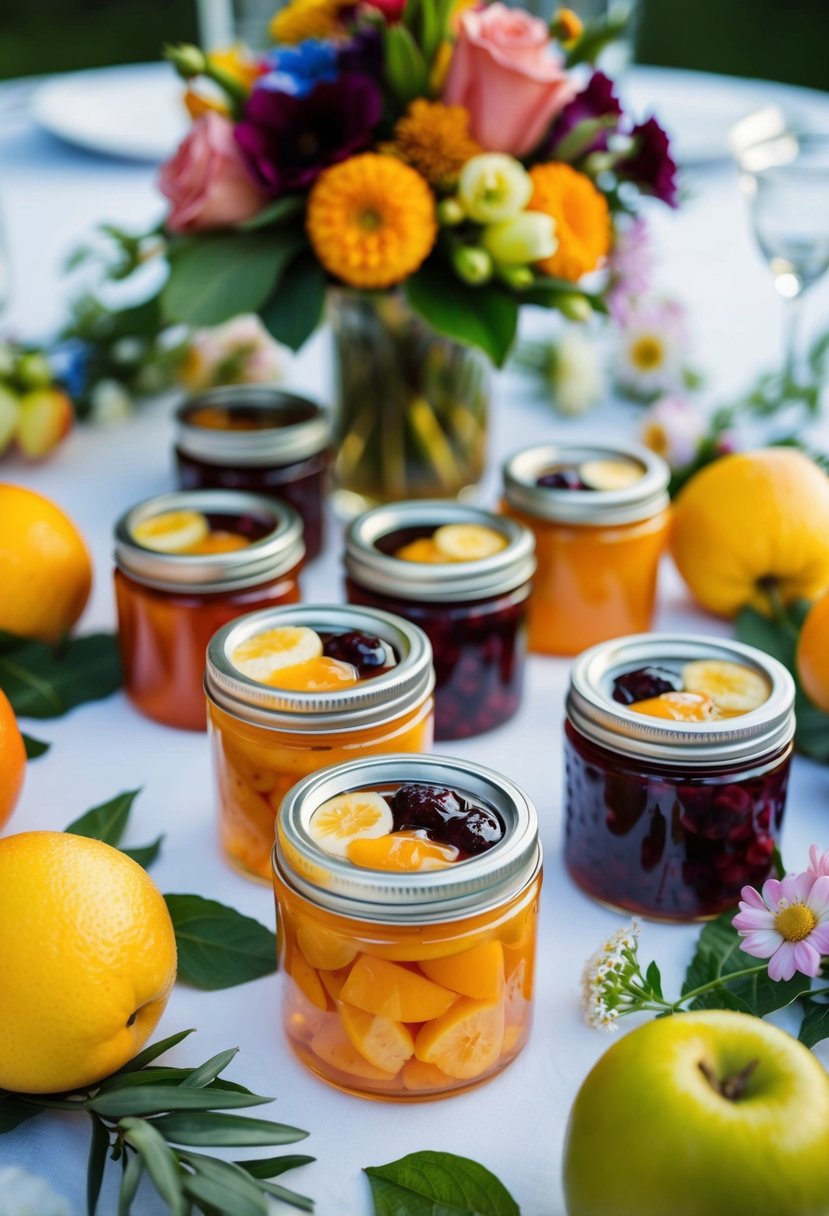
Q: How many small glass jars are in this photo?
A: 7